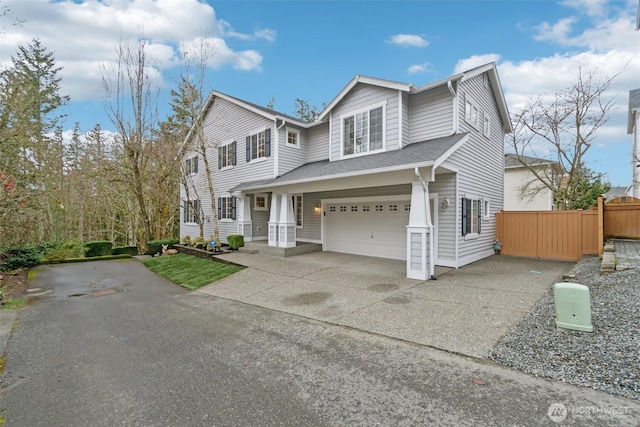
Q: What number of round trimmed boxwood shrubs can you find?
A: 1